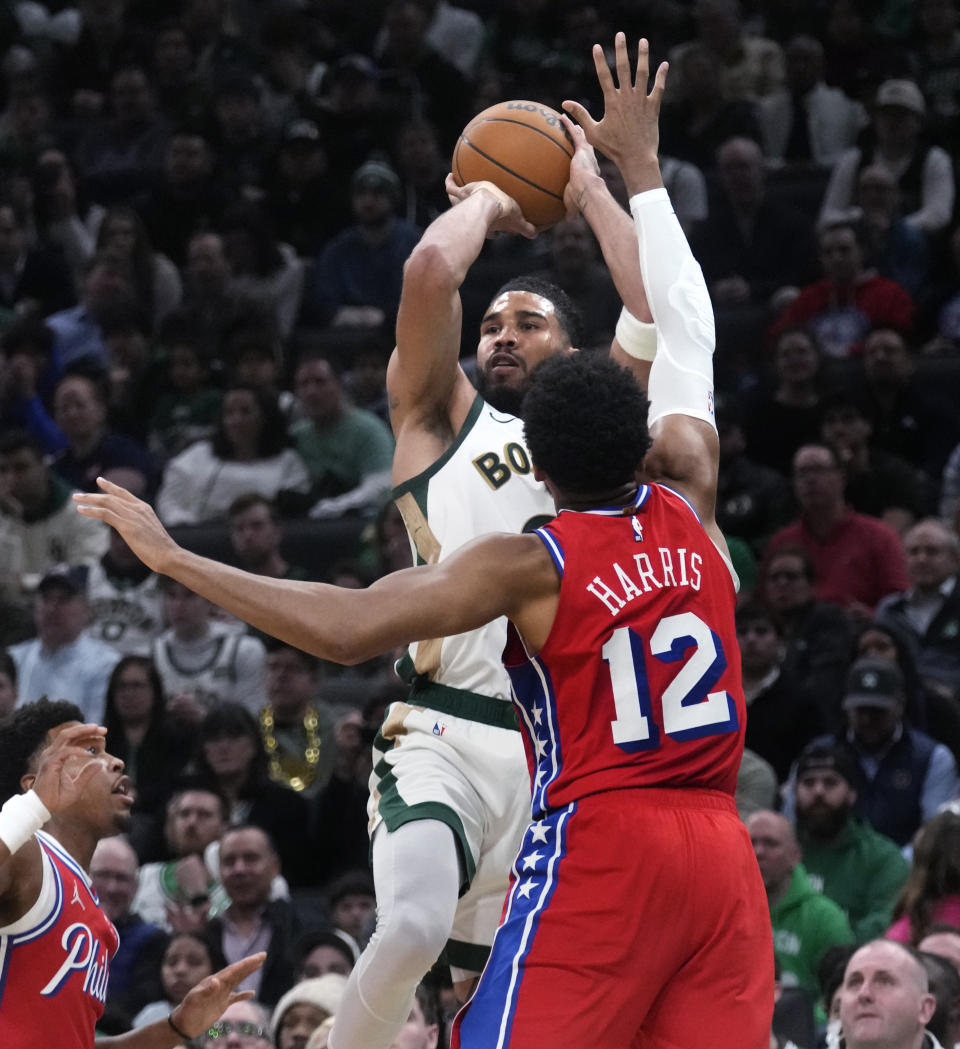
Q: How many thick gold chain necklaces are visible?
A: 1